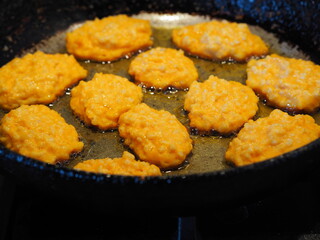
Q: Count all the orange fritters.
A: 11